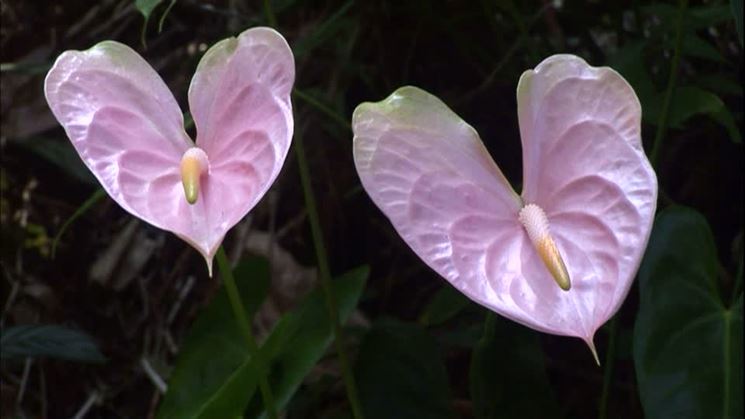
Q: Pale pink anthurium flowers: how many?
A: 2